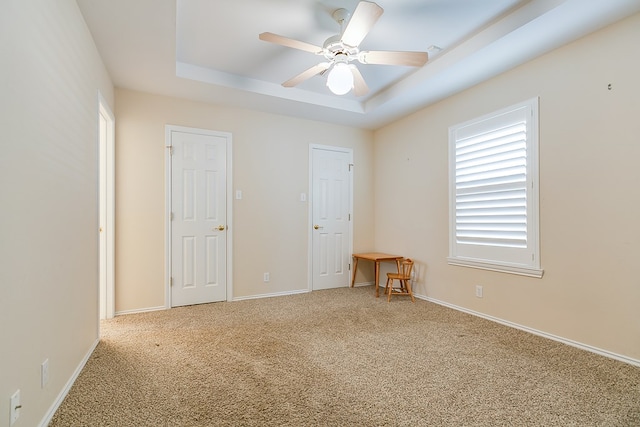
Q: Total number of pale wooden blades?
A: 5